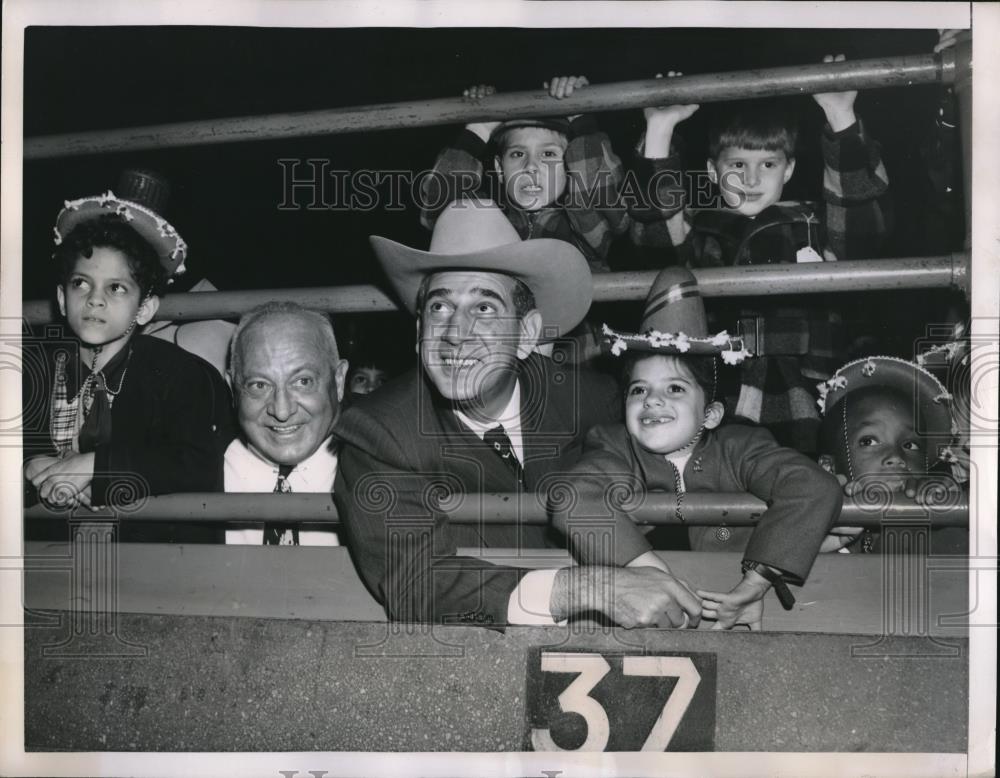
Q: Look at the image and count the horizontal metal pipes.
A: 3